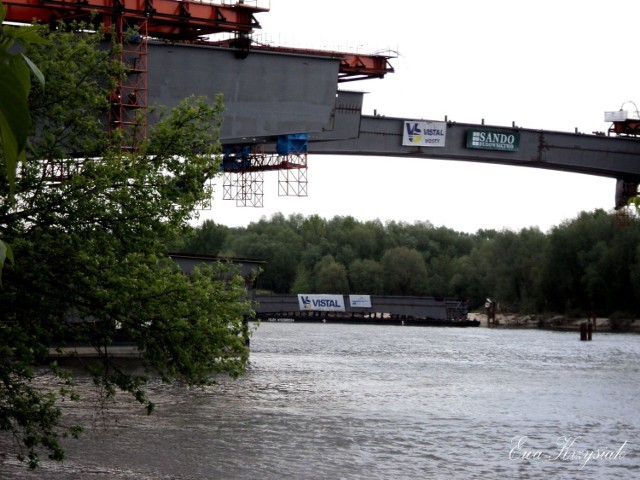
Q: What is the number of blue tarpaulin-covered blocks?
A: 2